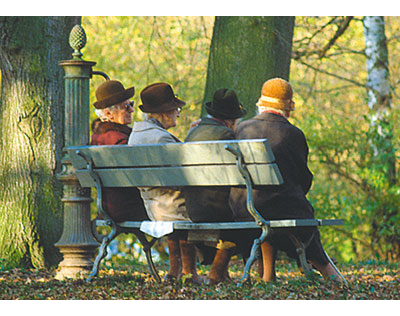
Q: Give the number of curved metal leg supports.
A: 4